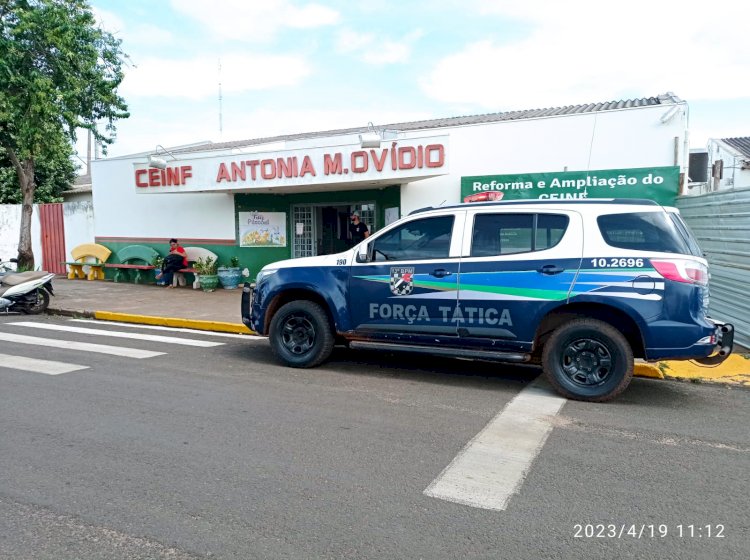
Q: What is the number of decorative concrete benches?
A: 3